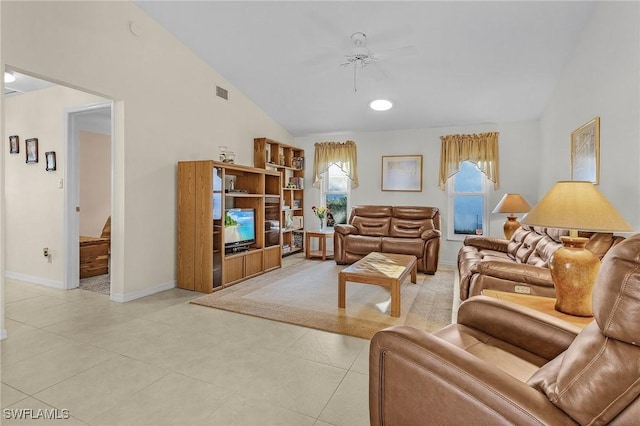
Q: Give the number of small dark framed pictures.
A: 3